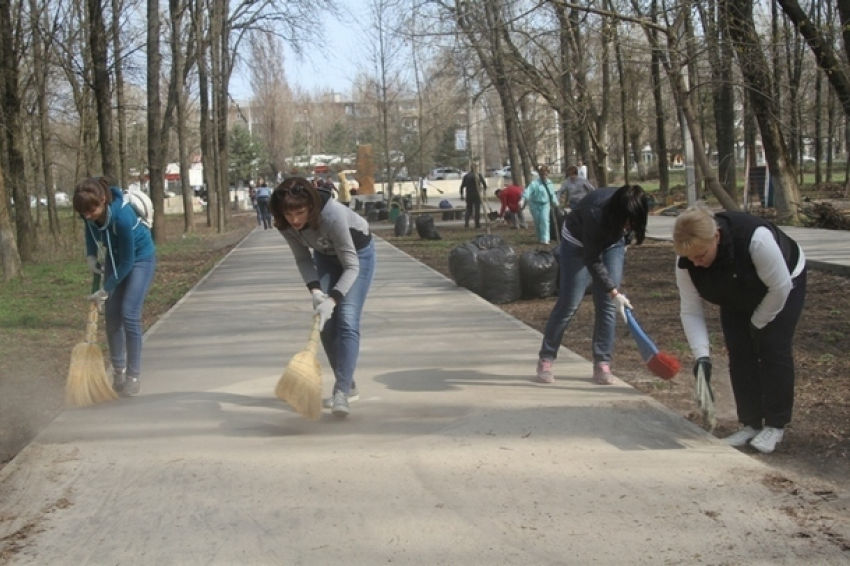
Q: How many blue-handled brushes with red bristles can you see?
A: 1